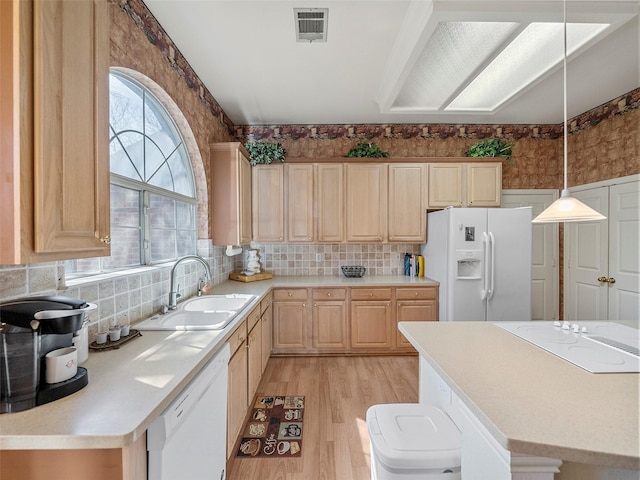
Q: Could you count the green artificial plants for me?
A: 3